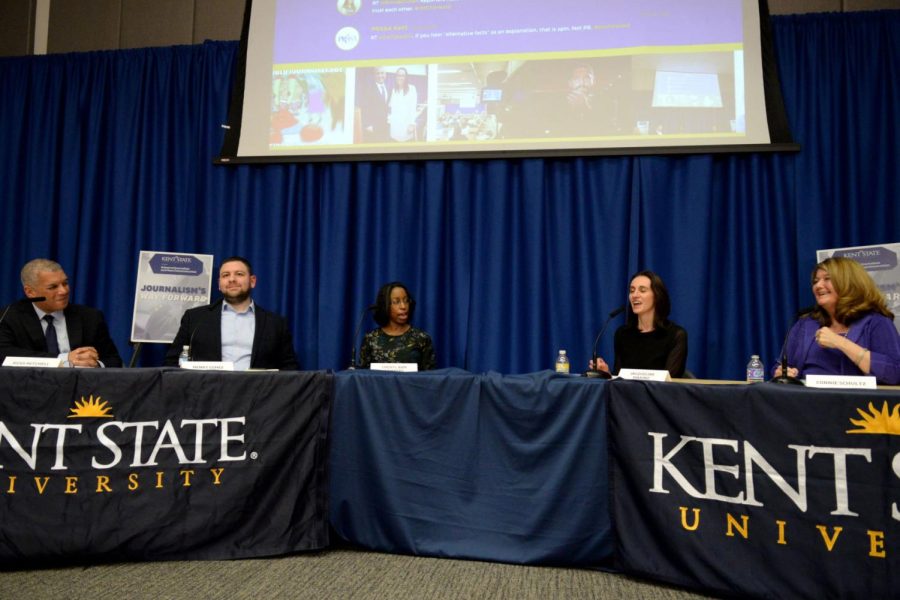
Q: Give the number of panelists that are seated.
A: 5